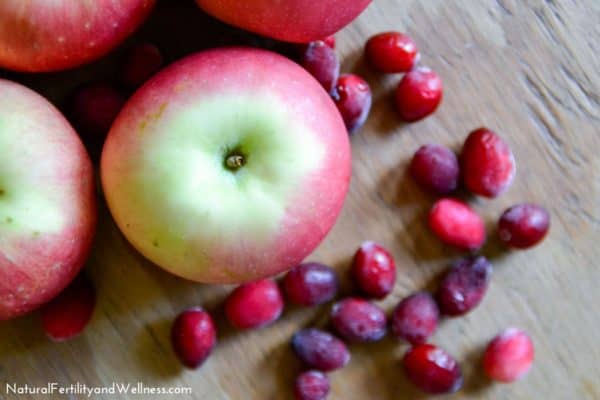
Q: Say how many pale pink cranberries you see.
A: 1